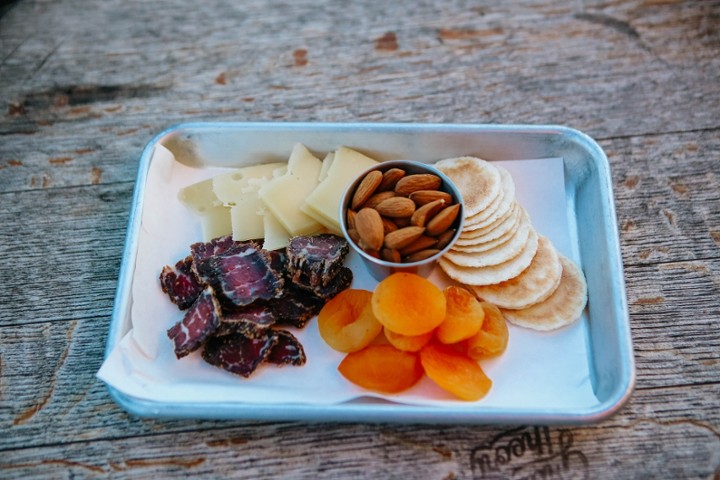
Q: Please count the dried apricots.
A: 7